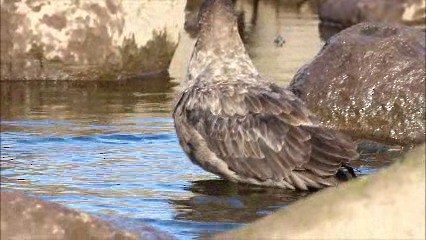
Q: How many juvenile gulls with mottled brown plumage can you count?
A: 1